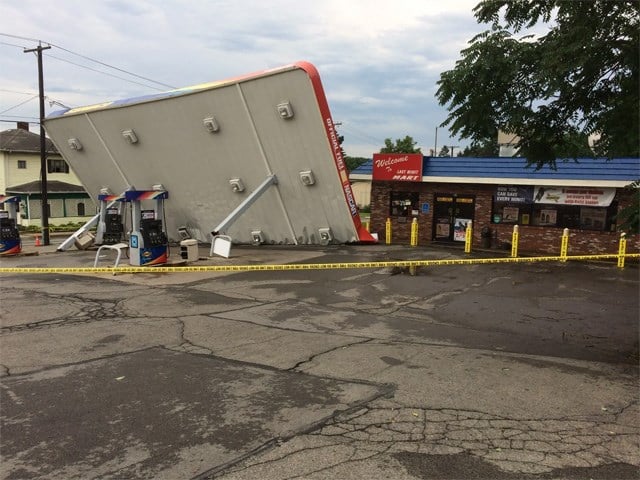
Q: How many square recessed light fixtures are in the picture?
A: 11